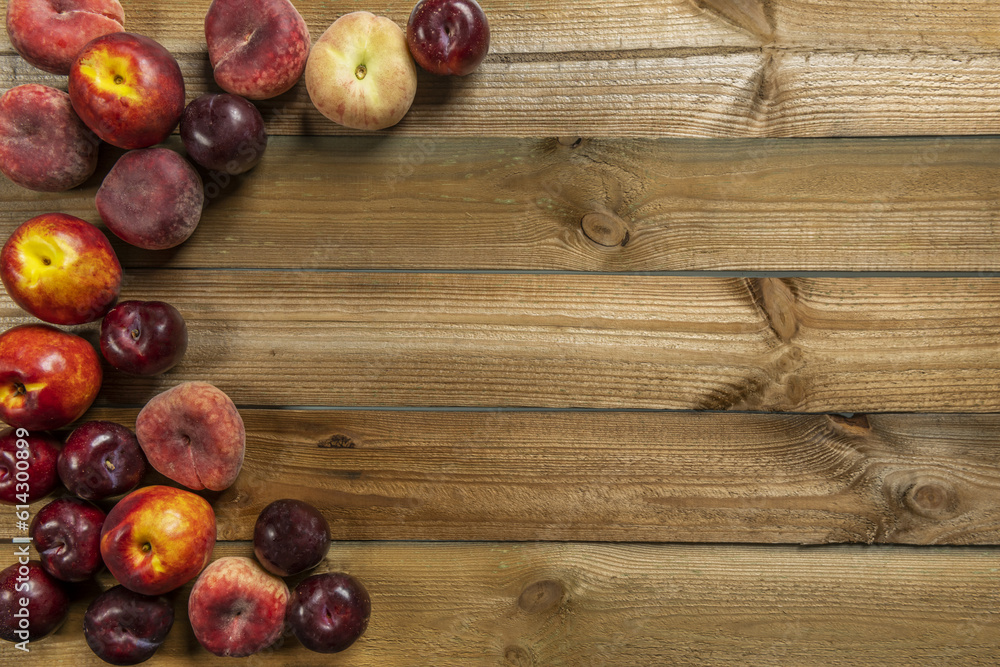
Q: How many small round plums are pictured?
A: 10